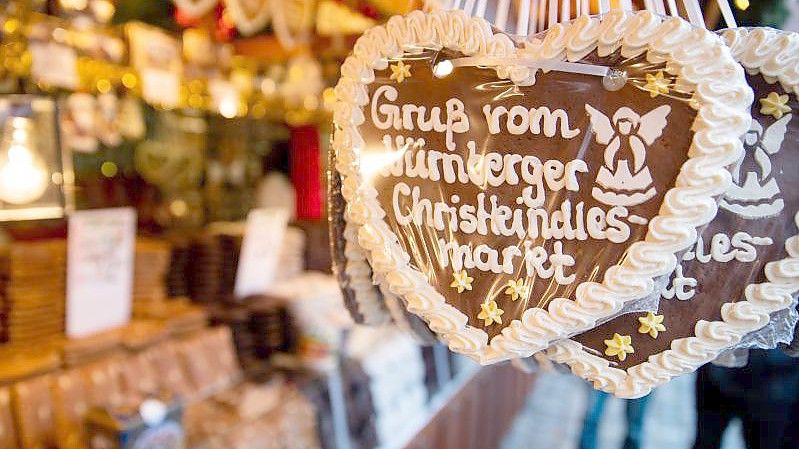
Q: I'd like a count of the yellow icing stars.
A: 8